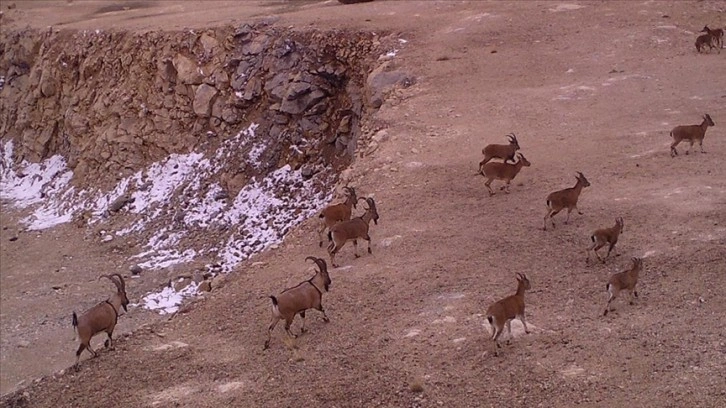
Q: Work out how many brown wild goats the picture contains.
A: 13